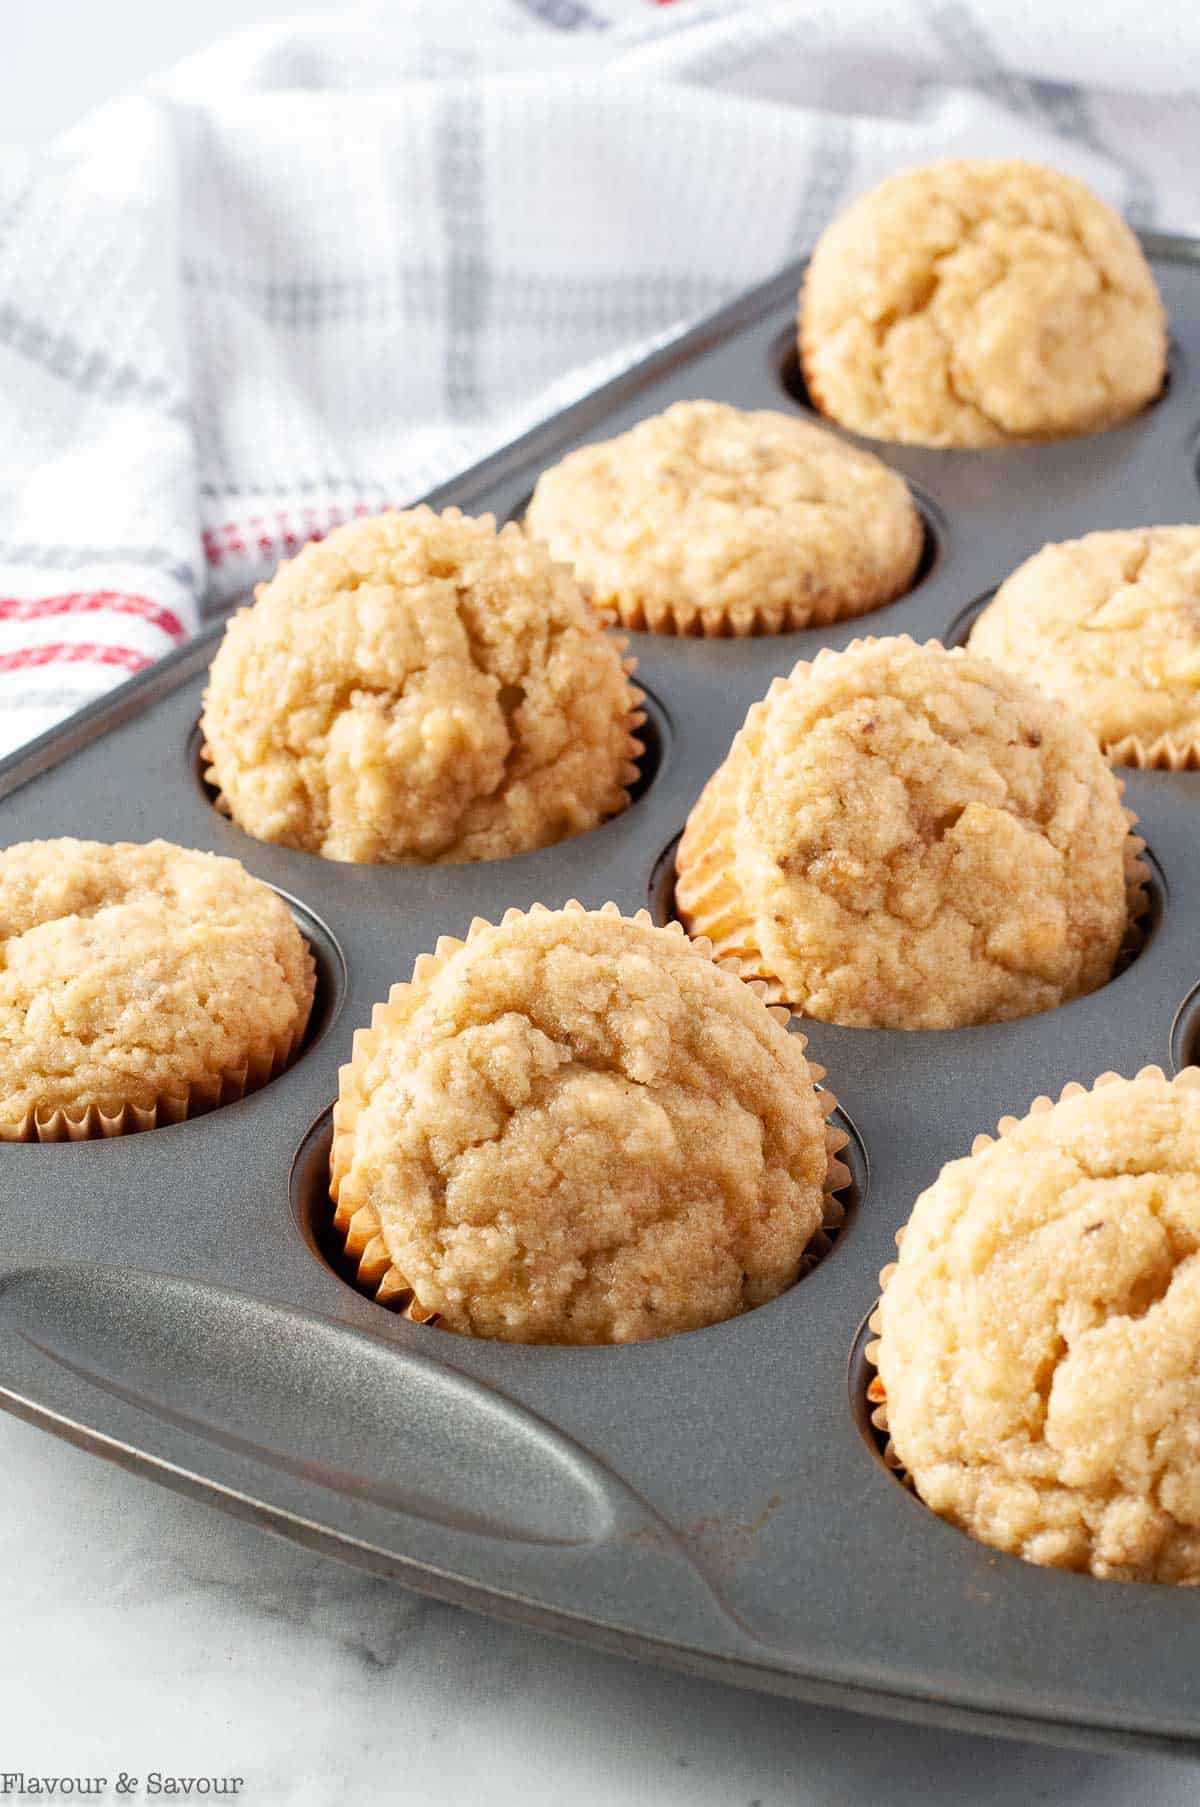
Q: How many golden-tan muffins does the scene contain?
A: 8